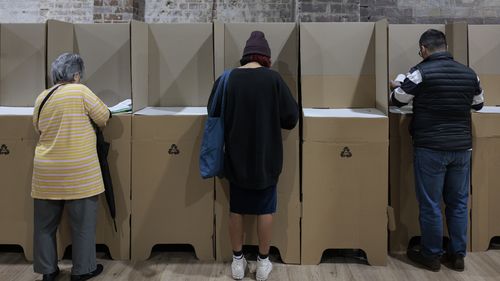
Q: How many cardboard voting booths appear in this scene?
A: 7